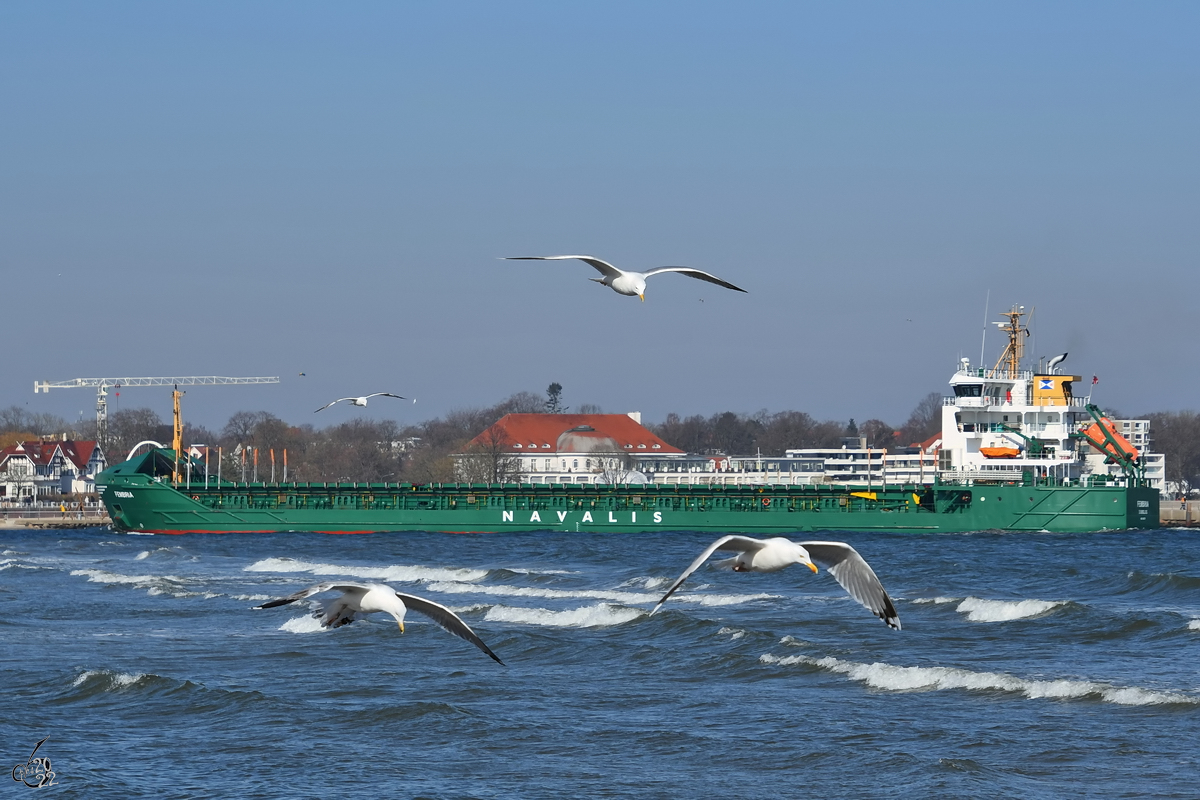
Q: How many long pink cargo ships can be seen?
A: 0